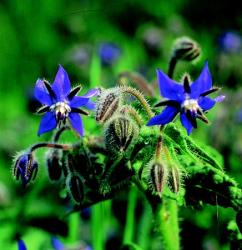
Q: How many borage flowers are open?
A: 2